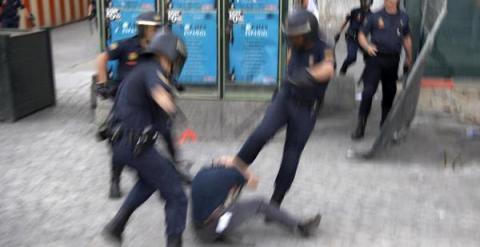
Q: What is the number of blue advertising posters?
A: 3